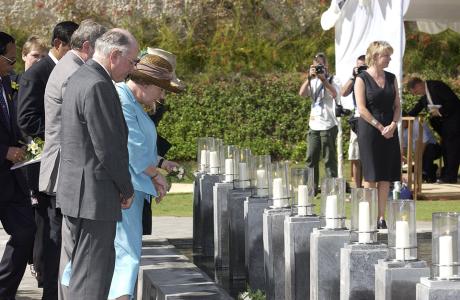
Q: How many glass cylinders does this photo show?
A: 11